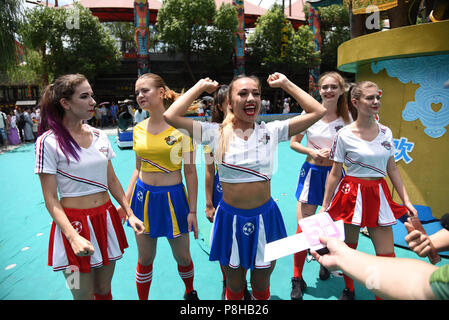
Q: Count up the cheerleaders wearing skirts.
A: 6